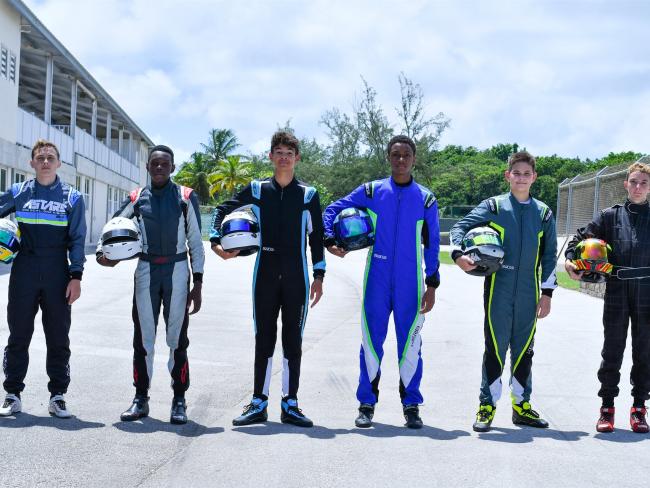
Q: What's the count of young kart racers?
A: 6